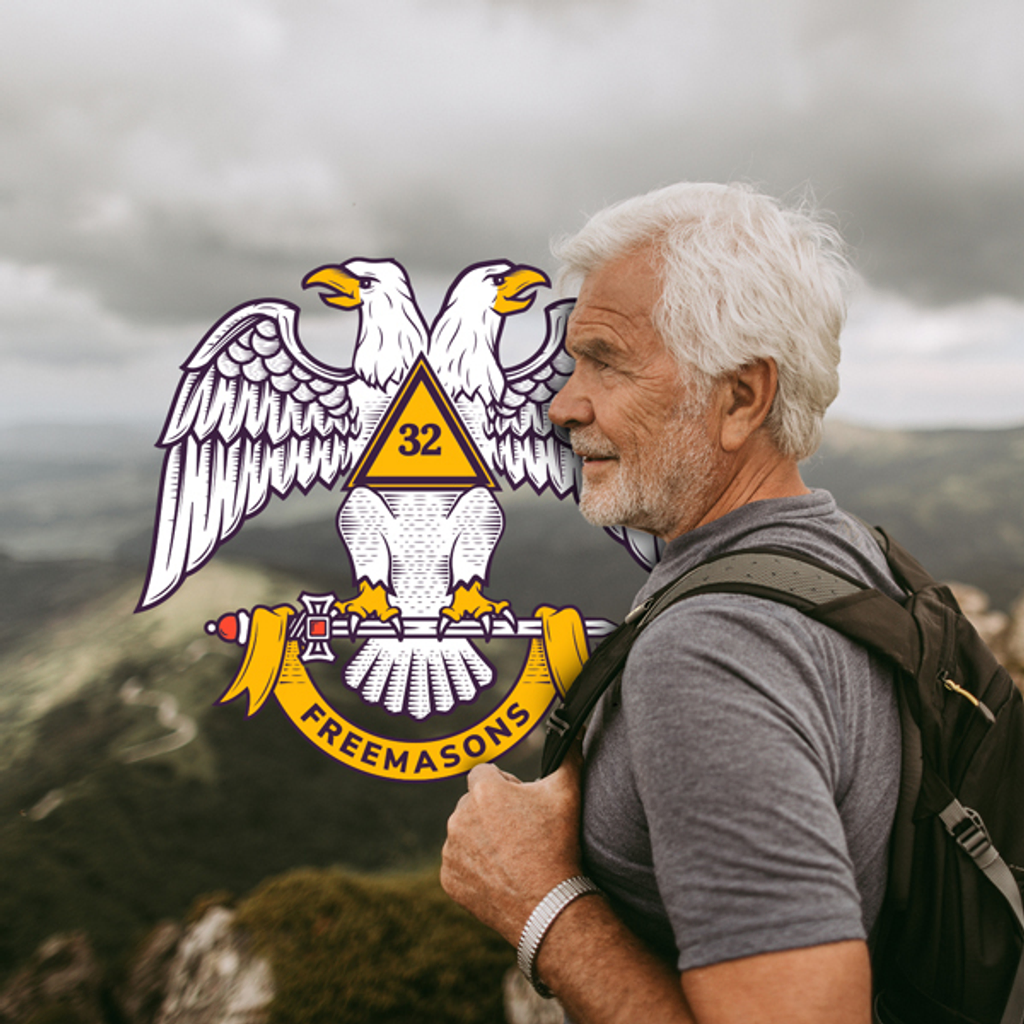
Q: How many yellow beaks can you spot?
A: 2